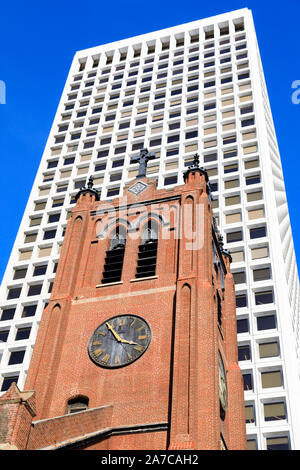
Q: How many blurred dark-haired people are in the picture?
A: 0